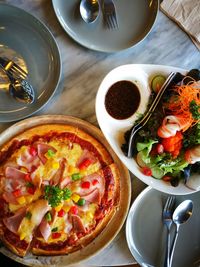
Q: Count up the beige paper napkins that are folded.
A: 1